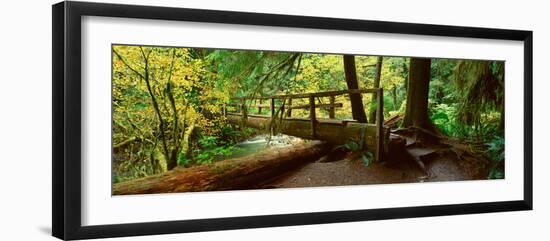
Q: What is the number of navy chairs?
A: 0